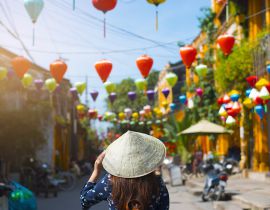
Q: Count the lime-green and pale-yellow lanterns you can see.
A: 8